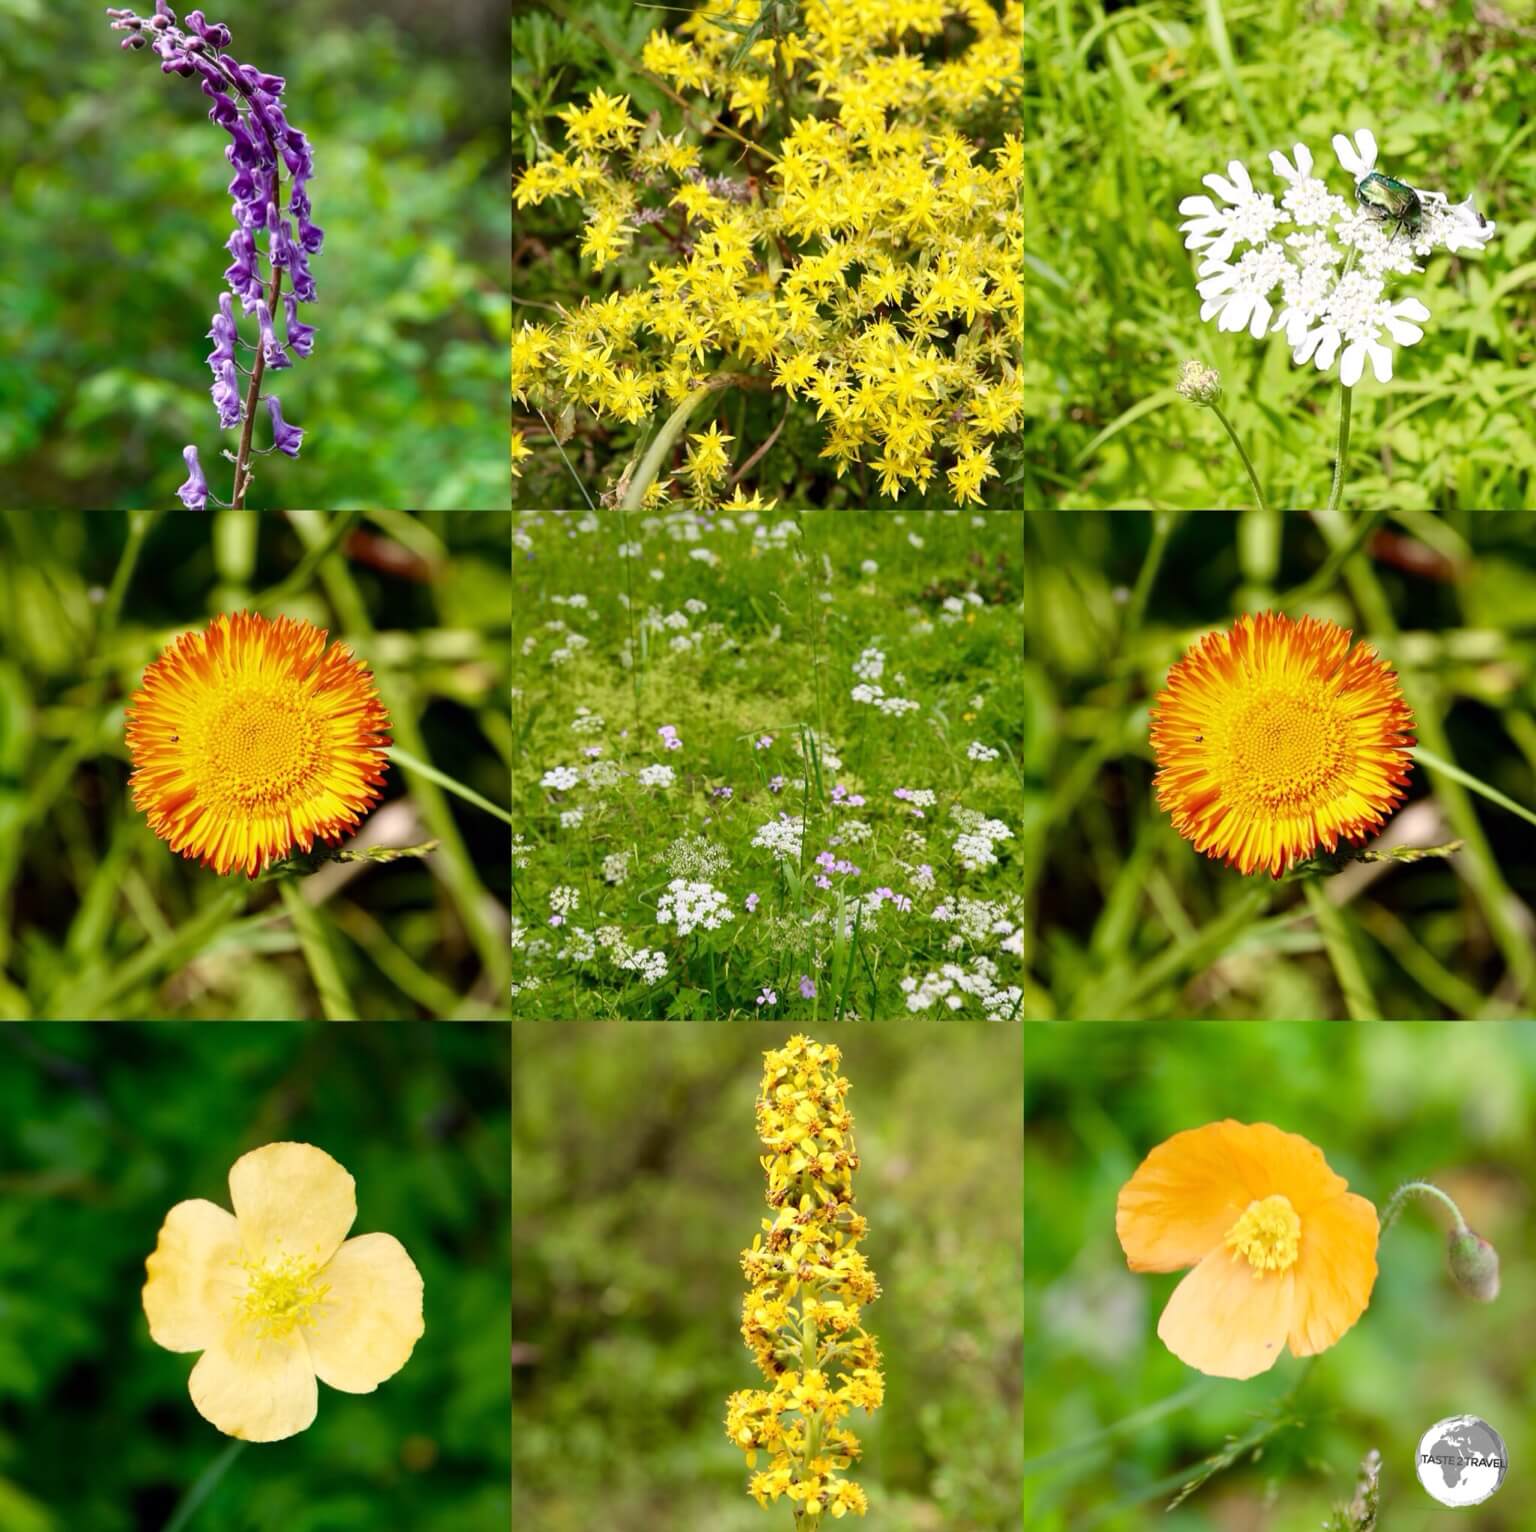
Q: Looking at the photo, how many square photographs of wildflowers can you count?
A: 9